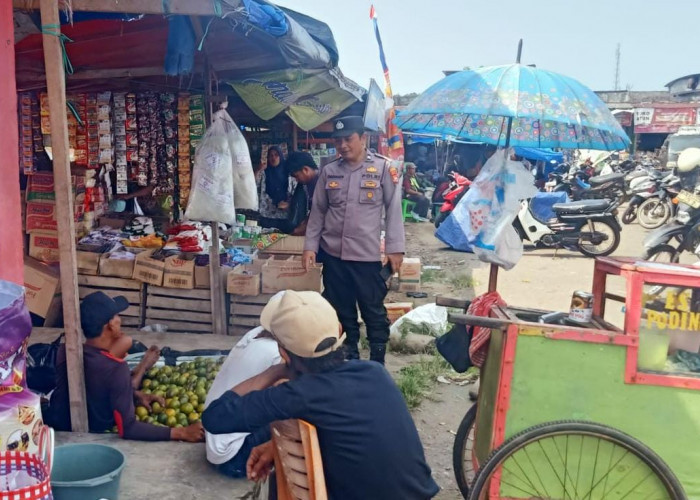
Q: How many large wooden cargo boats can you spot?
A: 0